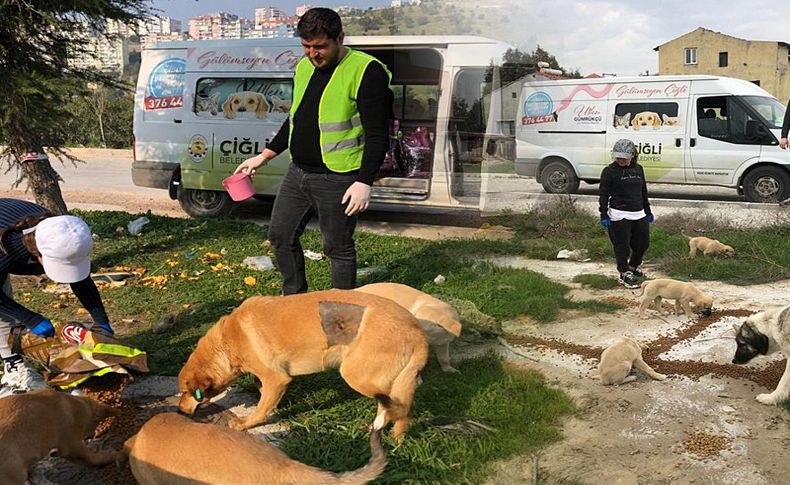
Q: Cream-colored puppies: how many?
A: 3